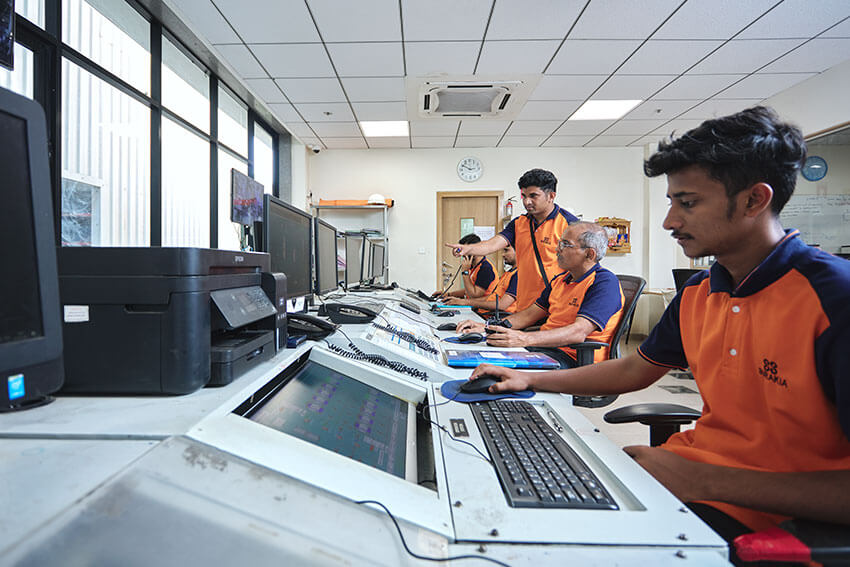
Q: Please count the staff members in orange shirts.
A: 5